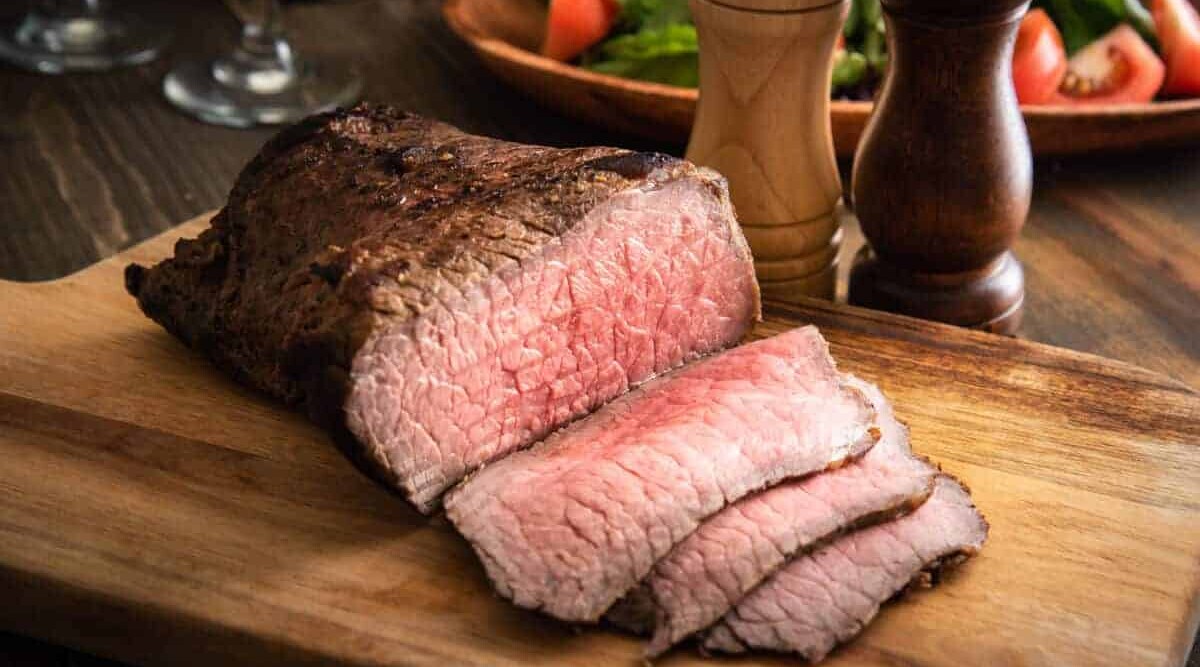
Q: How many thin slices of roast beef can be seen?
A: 3